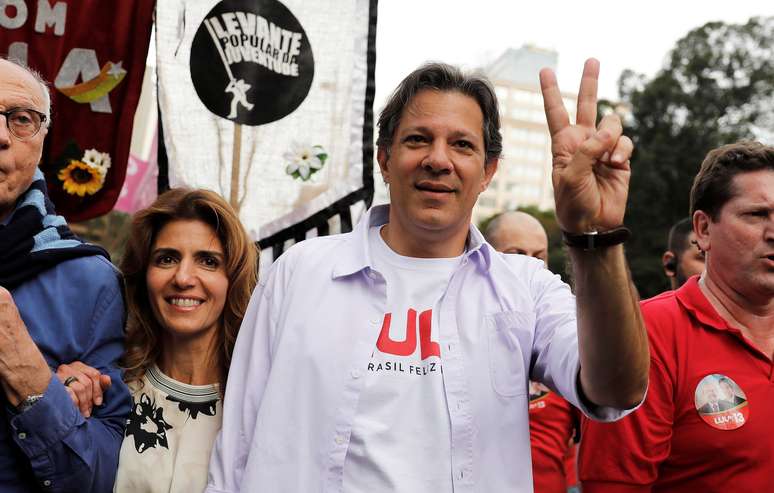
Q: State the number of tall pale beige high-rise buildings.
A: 1